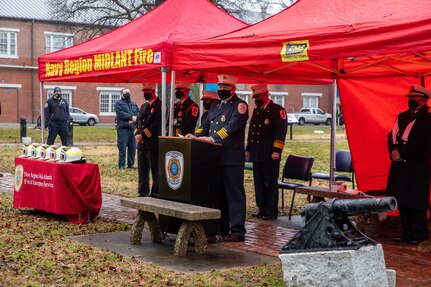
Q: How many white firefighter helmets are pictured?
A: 5